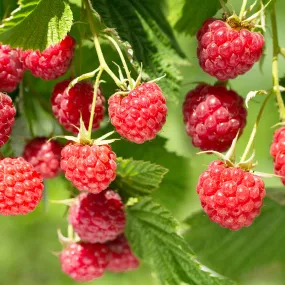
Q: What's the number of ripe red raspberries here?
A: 15